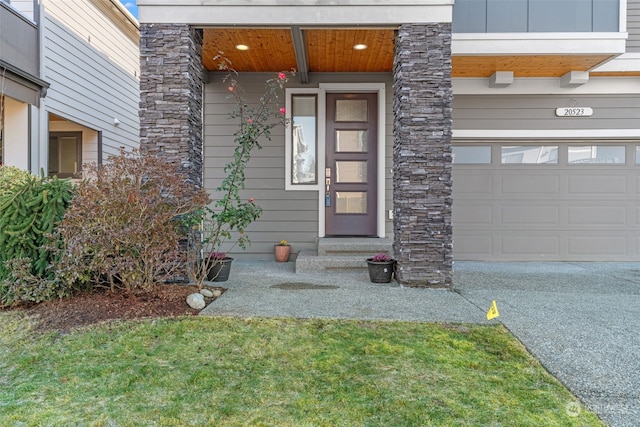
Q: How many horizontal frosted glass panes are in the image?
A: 4